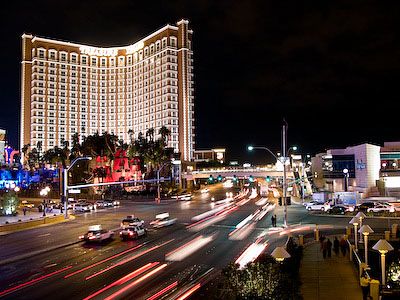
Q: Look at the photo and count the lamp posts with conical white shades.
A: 5